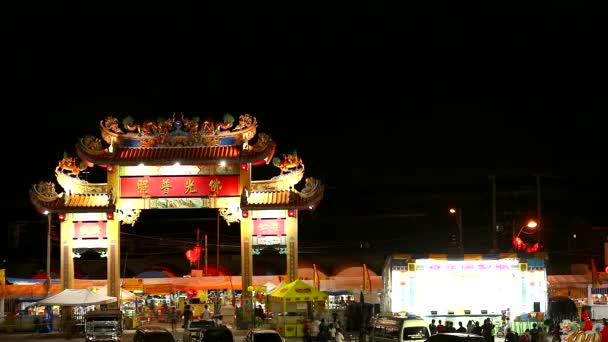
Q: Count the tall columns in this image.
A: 4